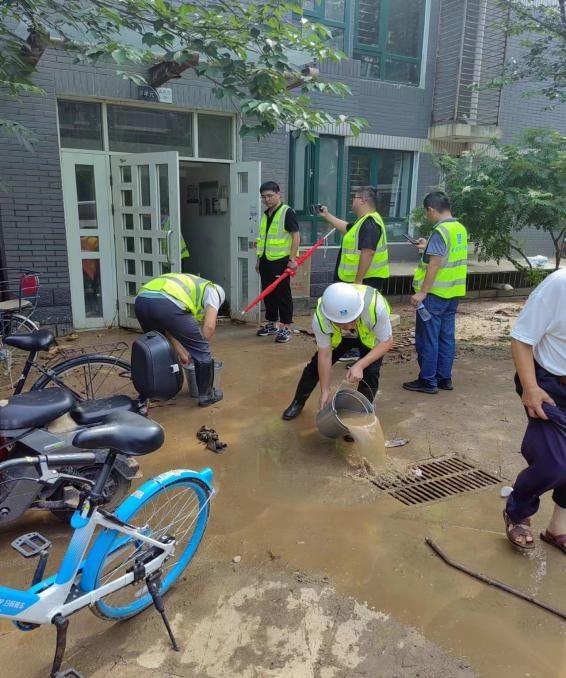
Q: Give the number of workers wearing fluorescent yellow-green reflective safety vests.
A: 6